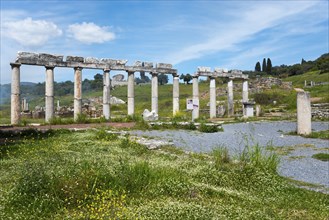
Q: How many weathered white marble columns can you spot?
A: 12